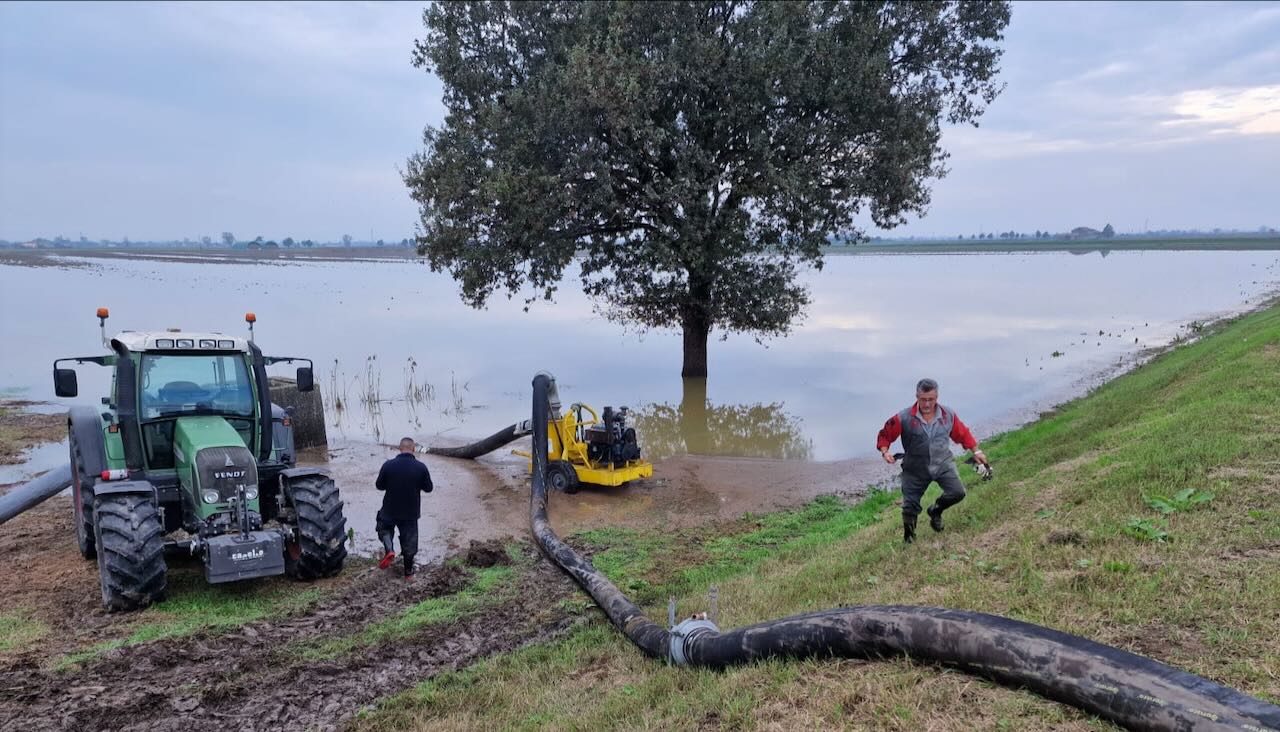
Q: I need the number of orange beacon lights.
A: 2